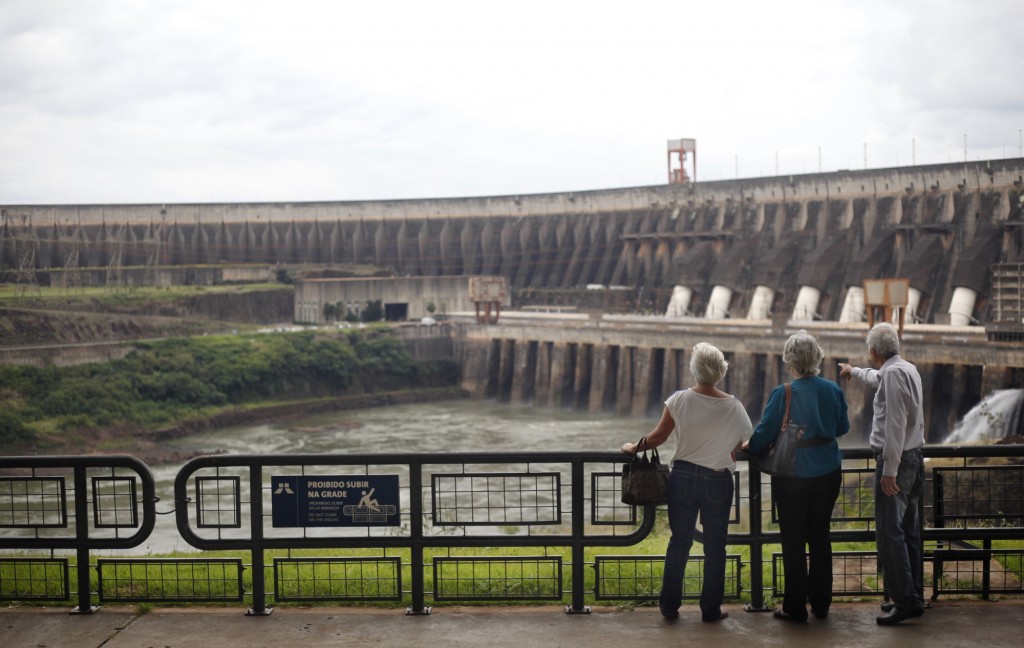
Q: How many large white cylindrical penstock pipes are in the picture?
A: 7